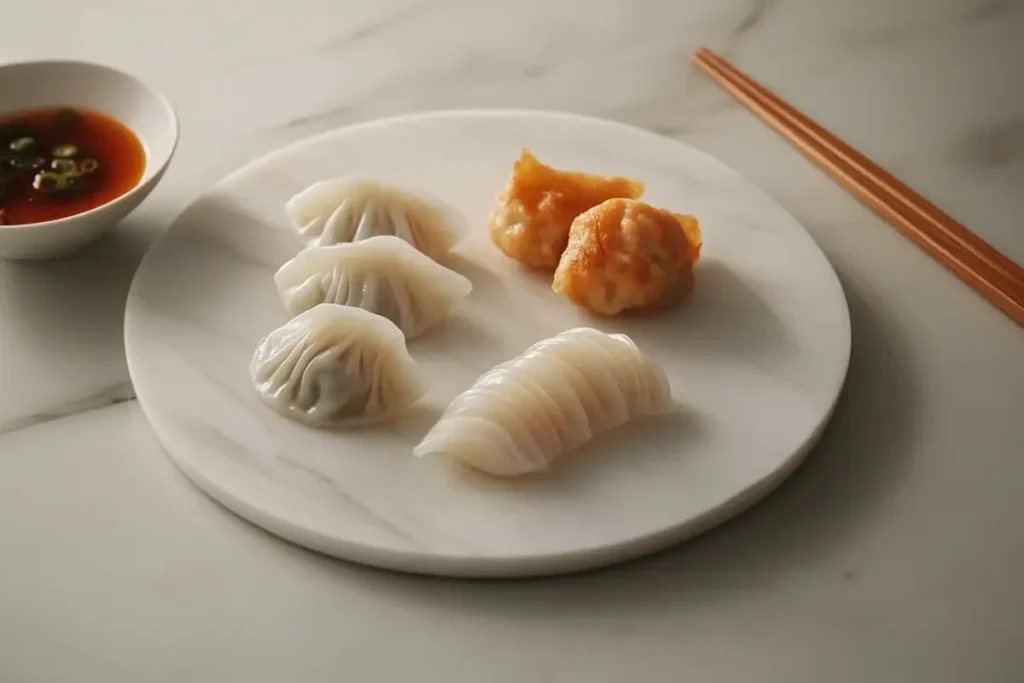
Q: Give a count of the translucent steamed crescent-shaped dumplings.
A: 3